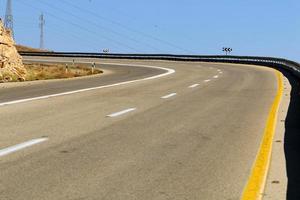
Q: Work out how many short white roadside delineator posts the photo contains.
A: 4